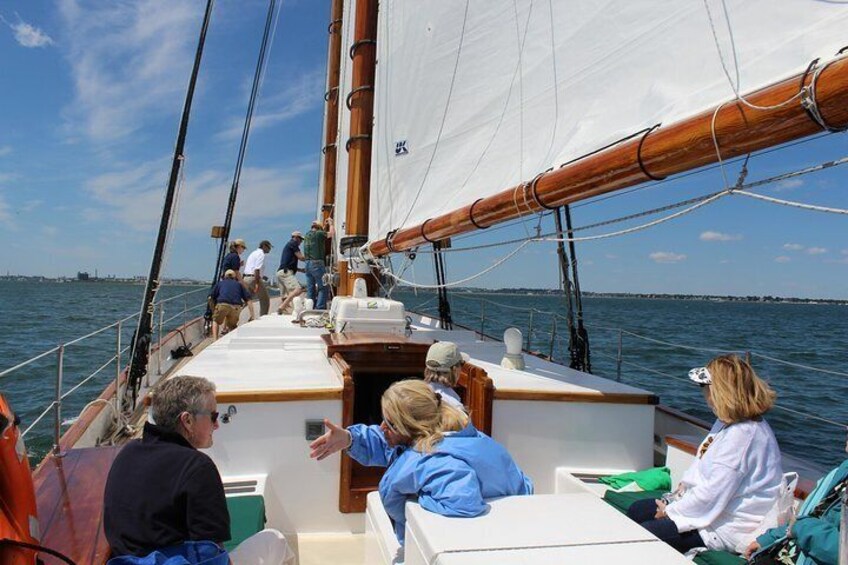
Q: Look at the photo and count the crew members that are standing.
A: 5